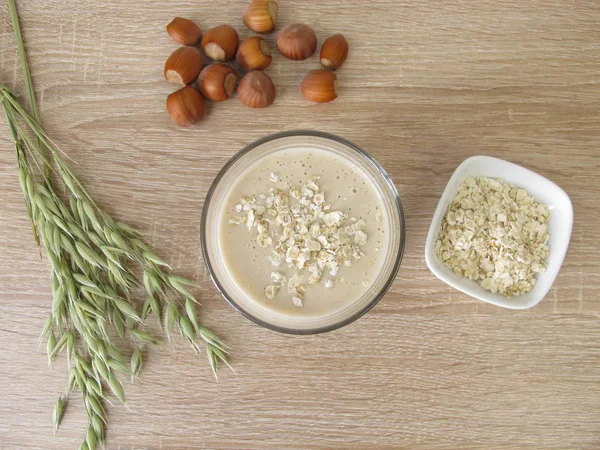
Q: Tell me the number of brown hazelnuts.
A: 11